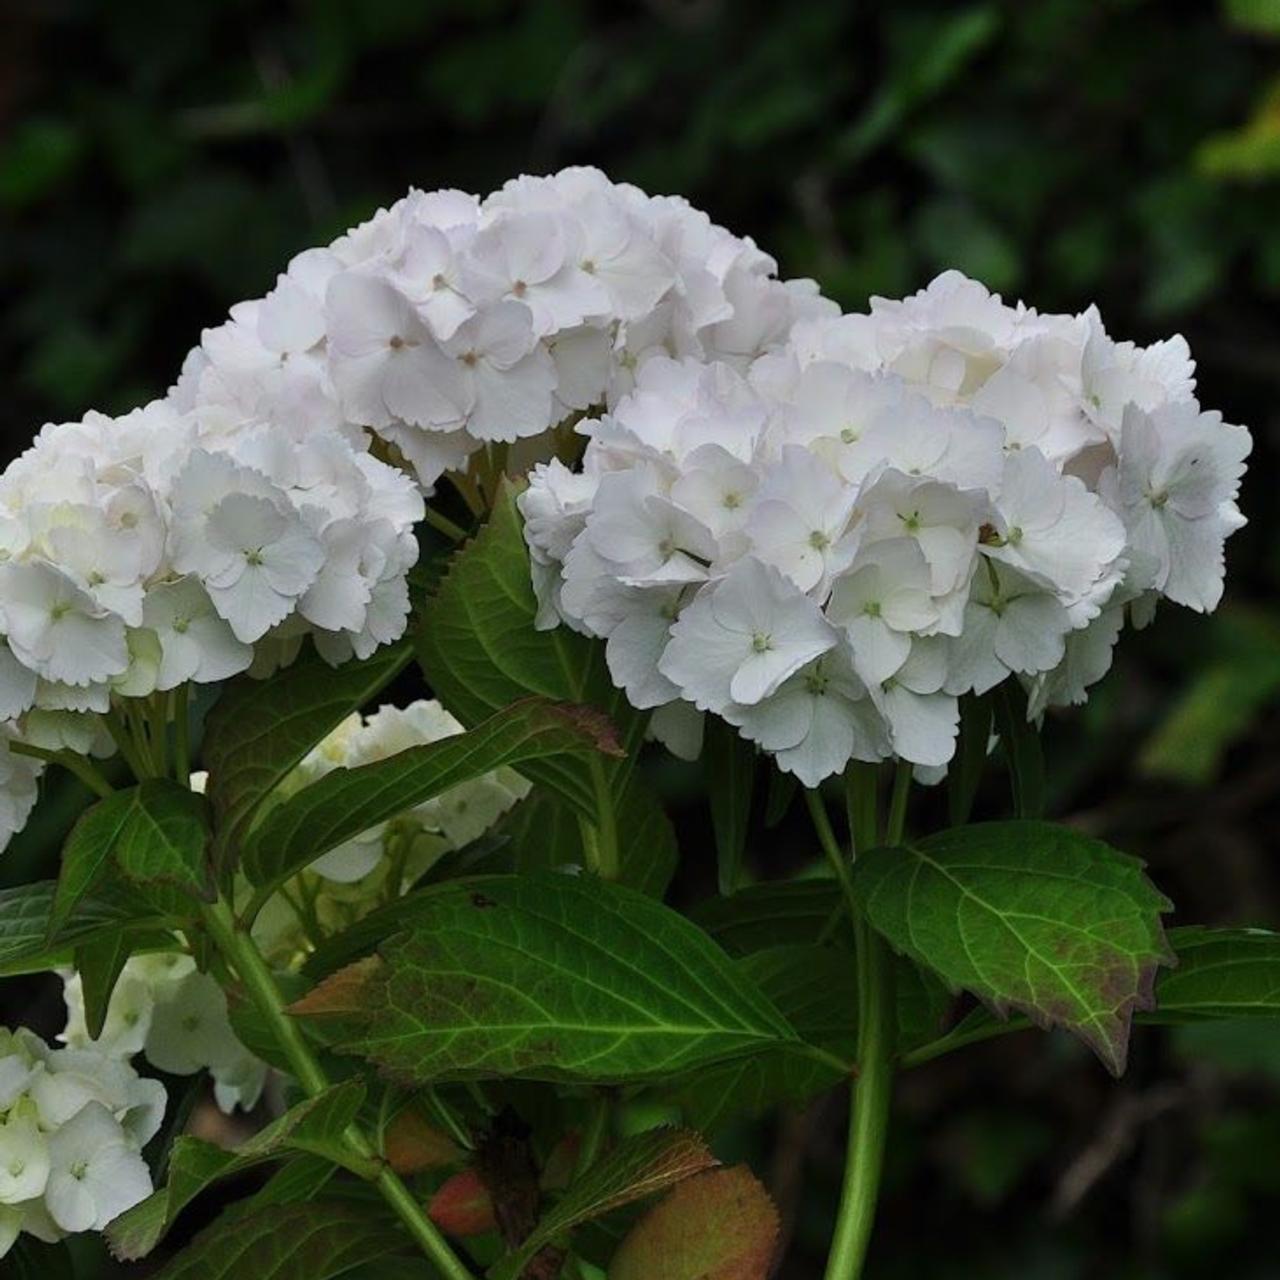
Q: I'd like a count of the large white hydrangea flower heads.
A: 3